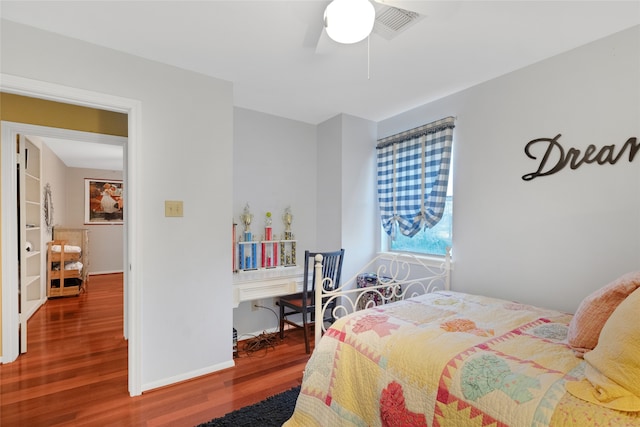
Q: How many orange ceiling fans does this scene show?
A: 0